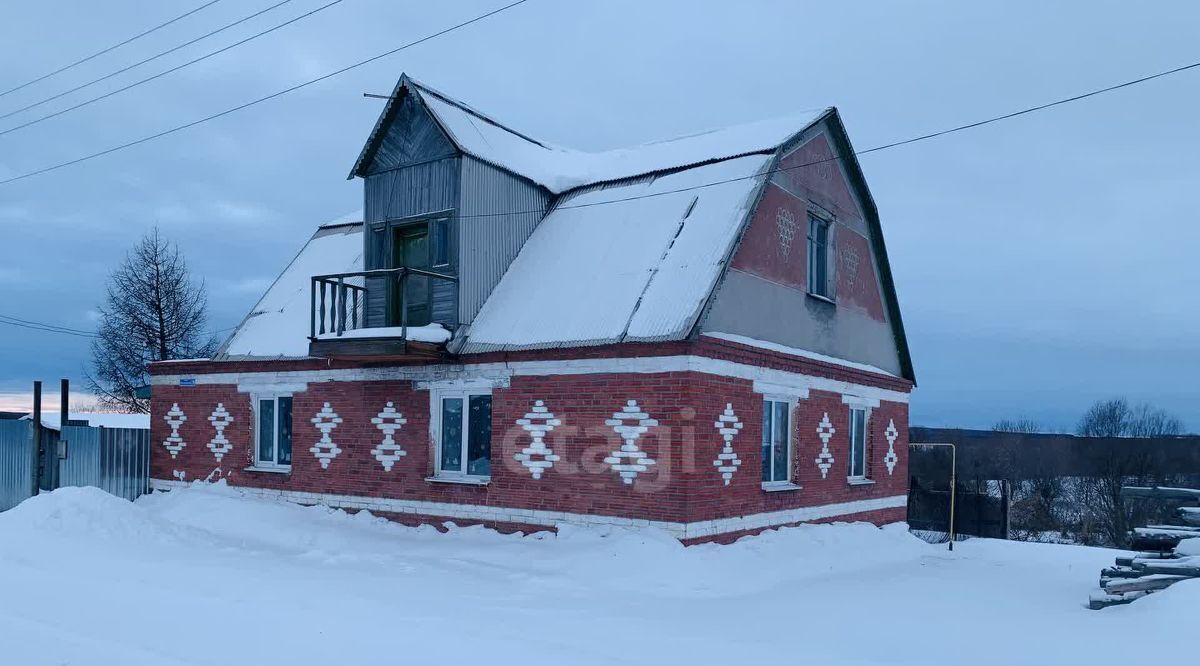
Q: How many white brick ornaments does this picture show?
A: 9